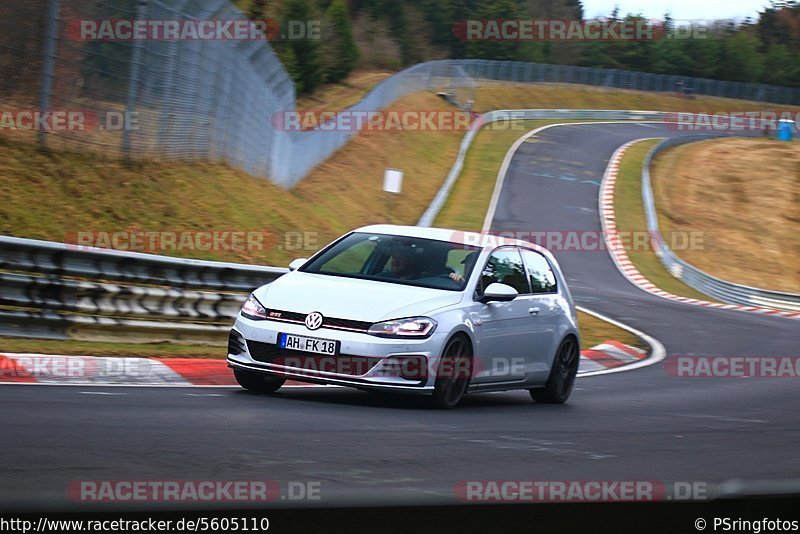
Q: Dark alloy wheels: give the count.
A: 2